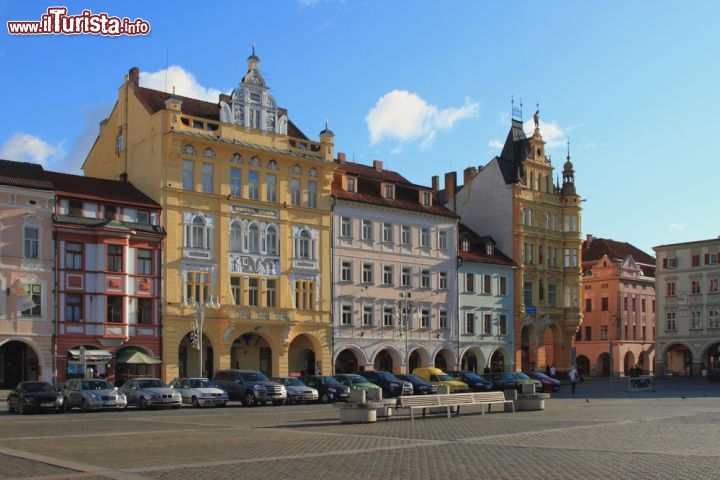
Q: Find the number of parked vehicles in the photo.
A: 15